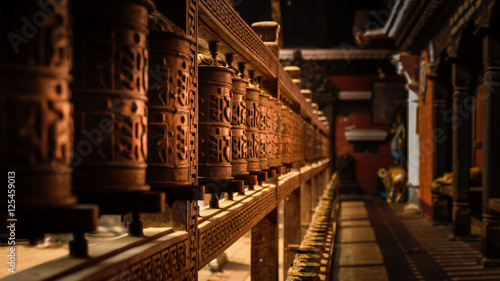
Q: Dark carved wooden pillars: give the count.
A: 3